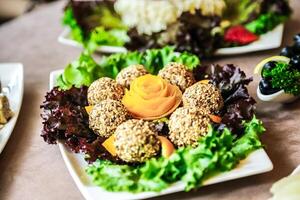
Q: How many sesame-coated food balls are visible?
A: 7